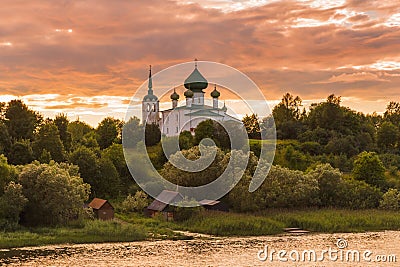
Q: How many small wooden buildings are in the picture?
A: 3